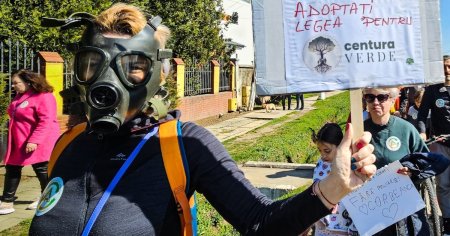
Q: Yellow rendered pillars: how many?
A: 4